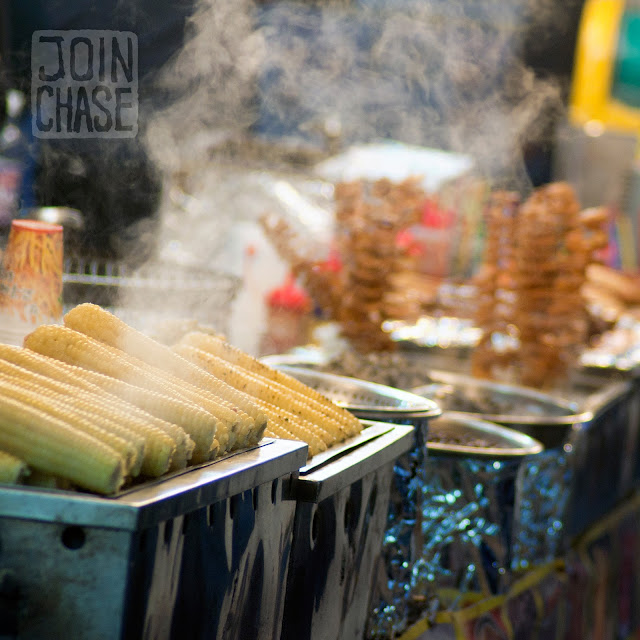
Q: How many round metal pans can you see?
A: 3